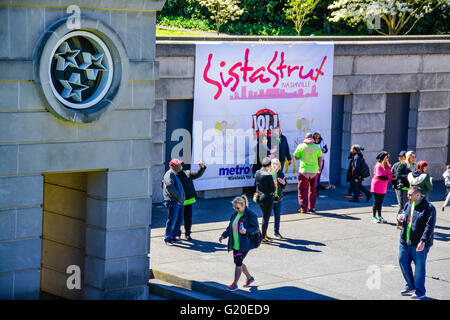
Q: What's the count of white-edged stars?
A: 3